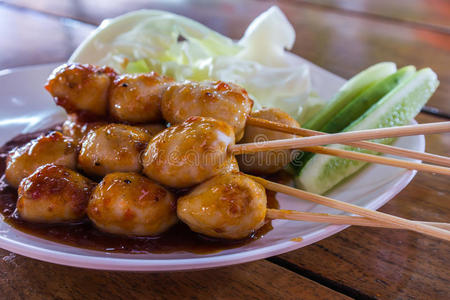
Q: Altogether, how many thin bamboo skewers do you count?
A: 5